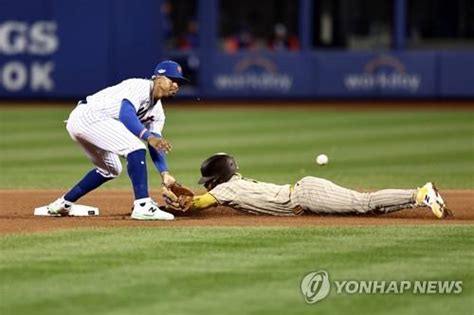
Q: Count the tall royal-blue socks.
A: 2